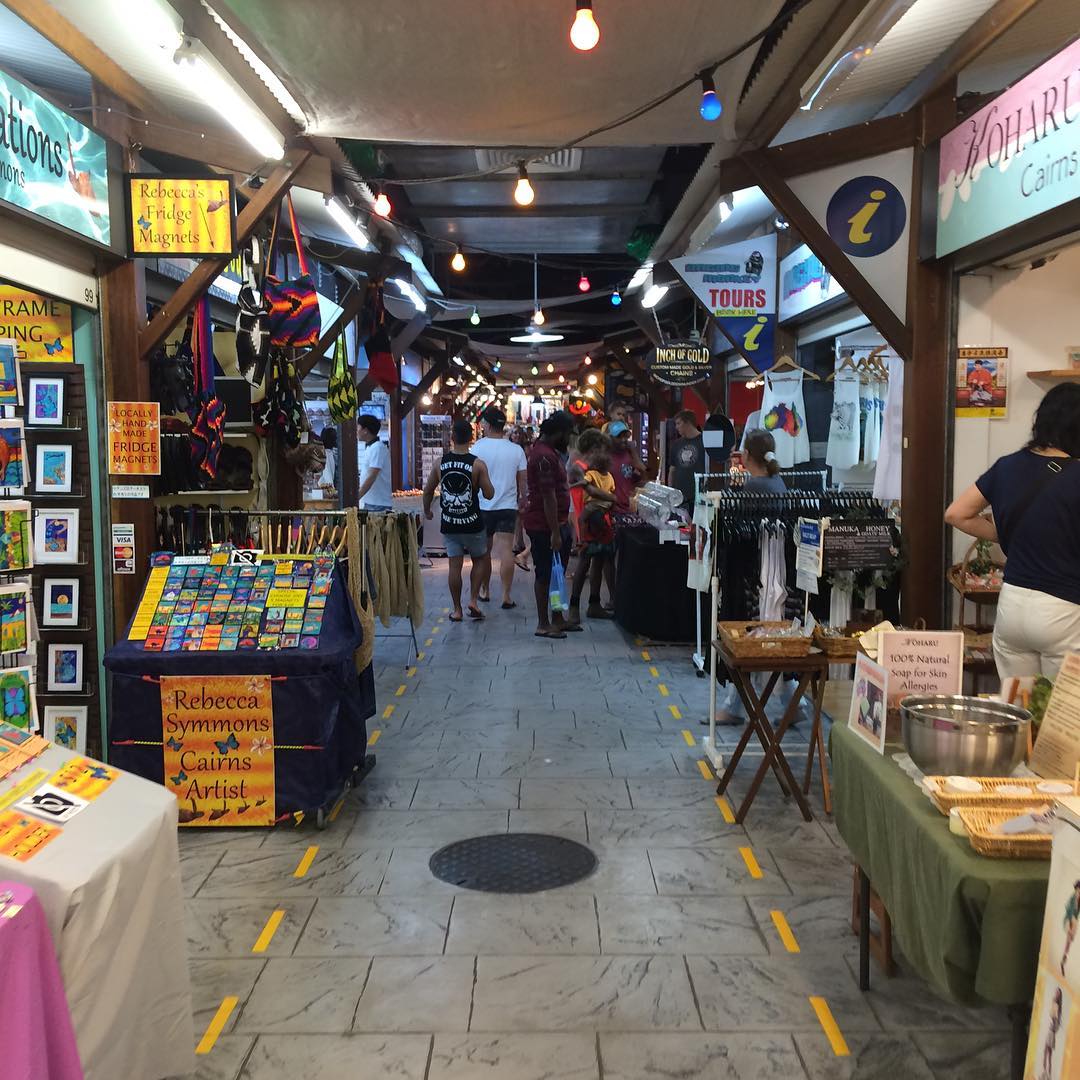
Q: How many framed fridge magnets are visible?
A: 6